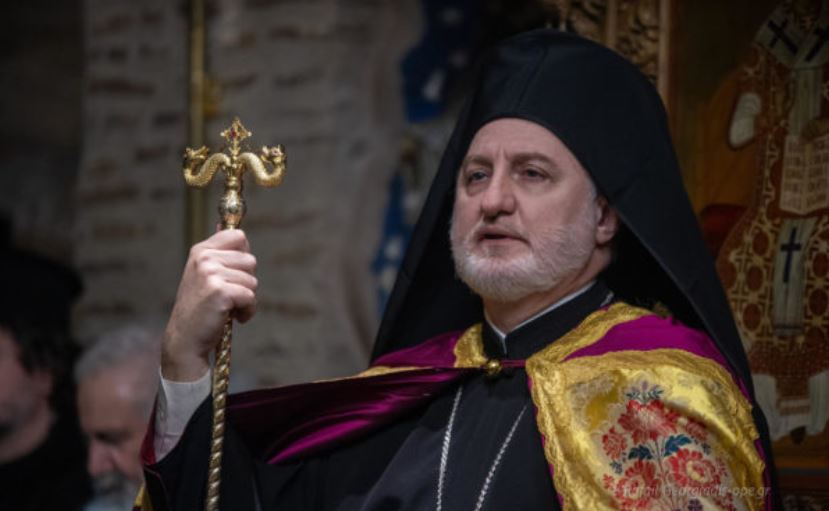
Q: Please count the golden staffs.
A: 1